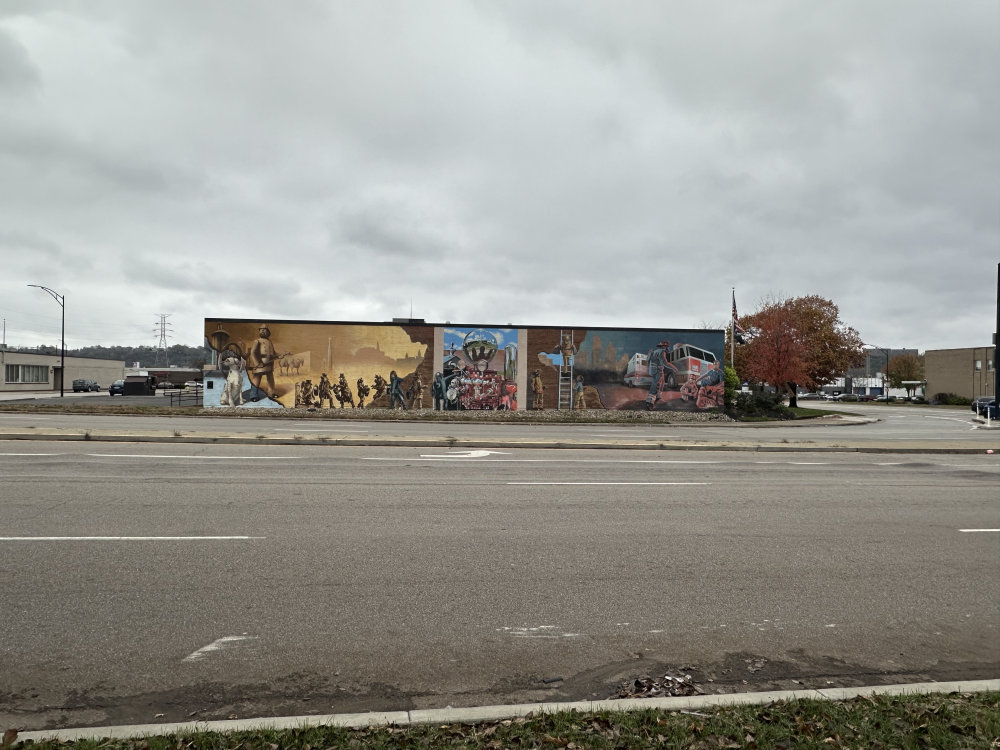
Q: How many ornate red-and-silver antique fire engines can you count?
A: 1